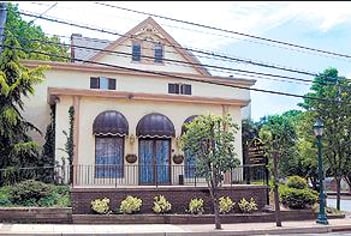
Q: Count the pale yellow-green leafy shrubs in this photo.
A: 6